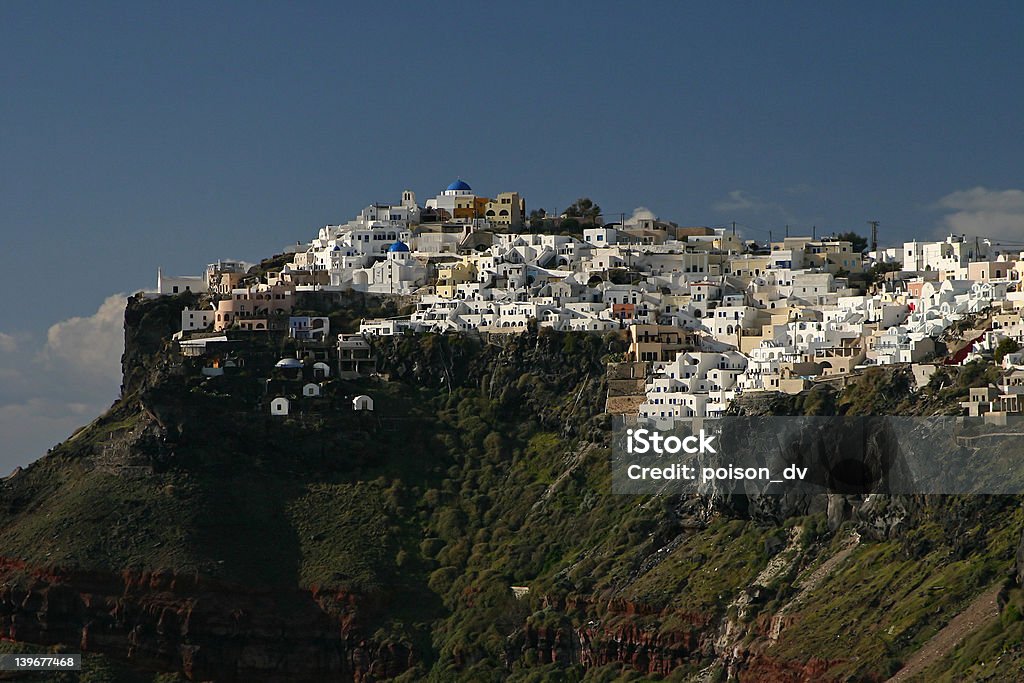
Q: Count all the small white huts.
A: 4